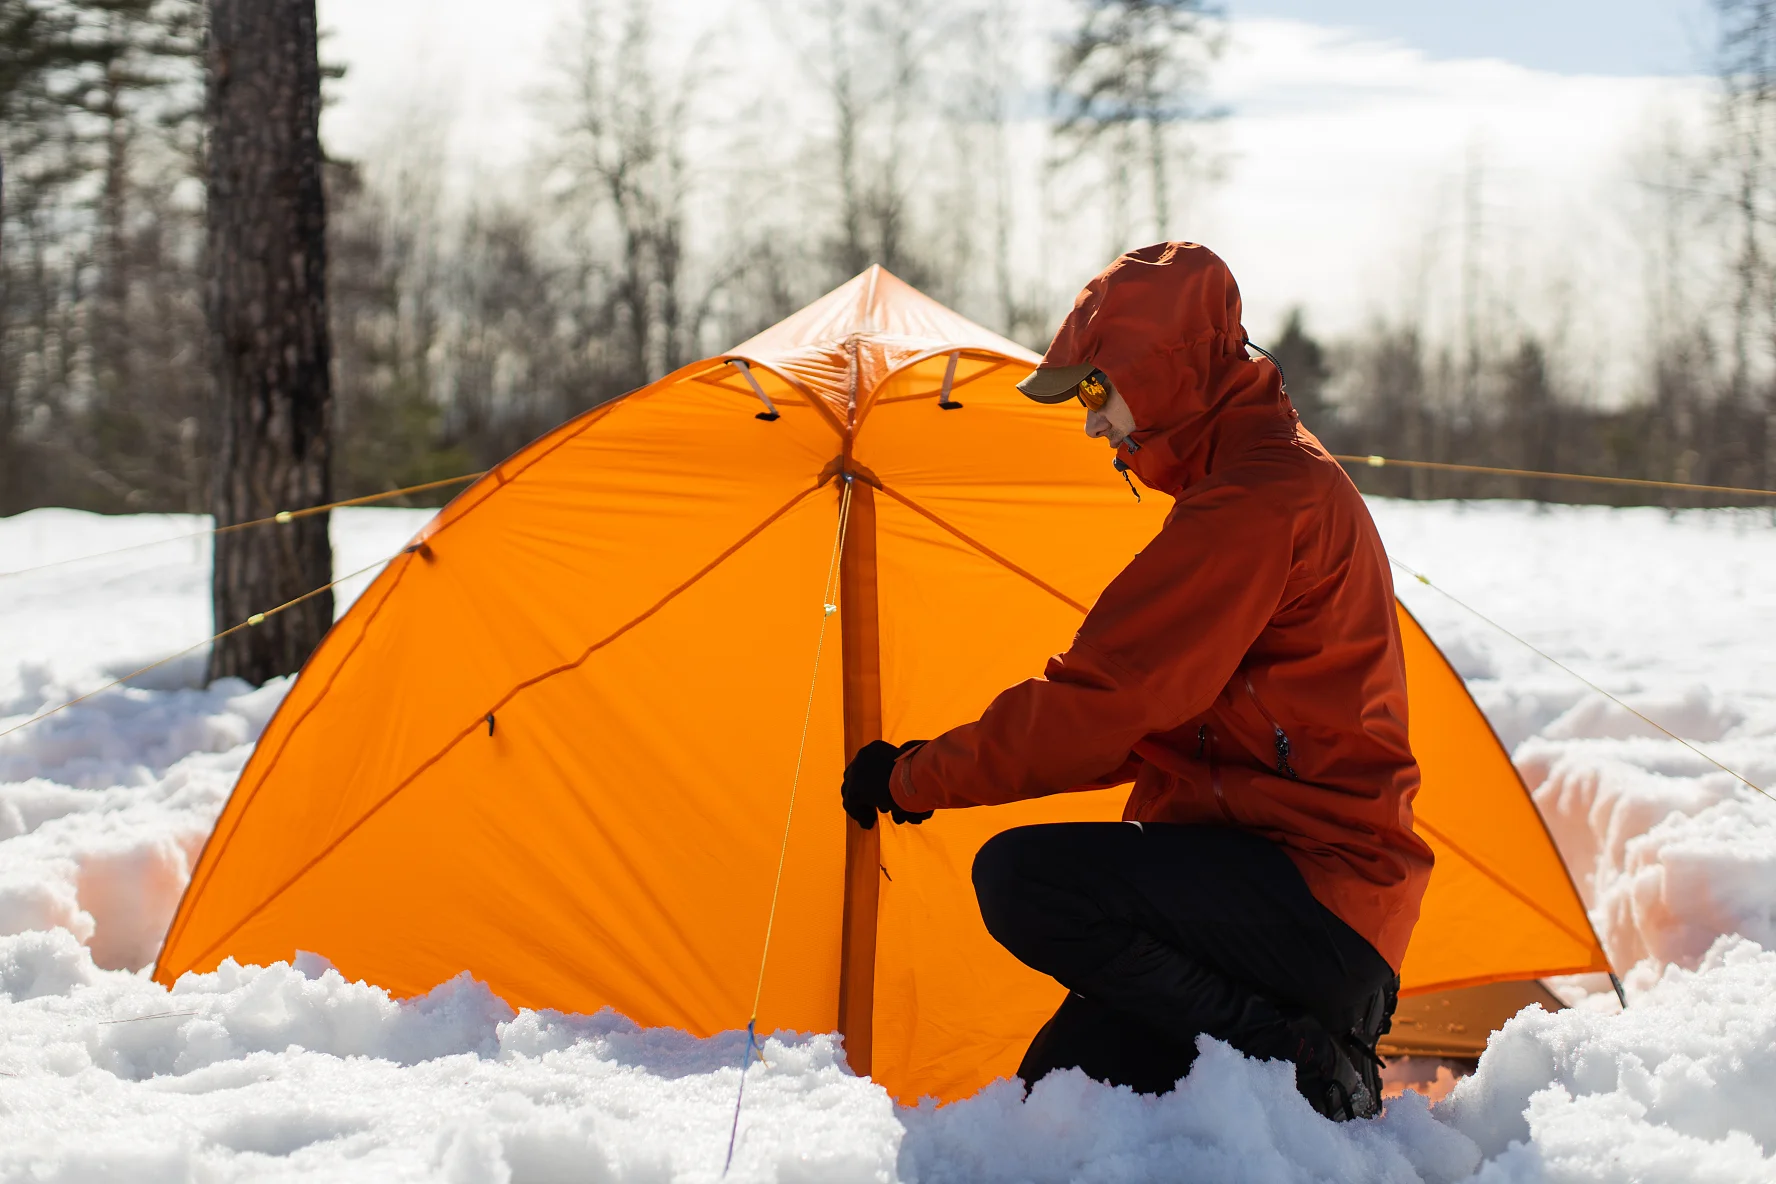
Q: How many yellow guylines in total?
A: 5